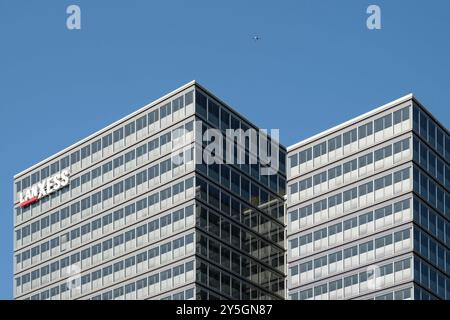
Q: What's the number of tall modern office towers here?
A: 2